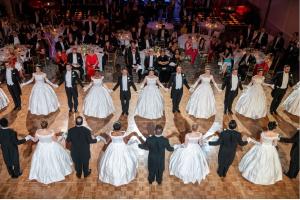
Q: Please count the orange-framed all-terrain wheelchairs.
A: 0